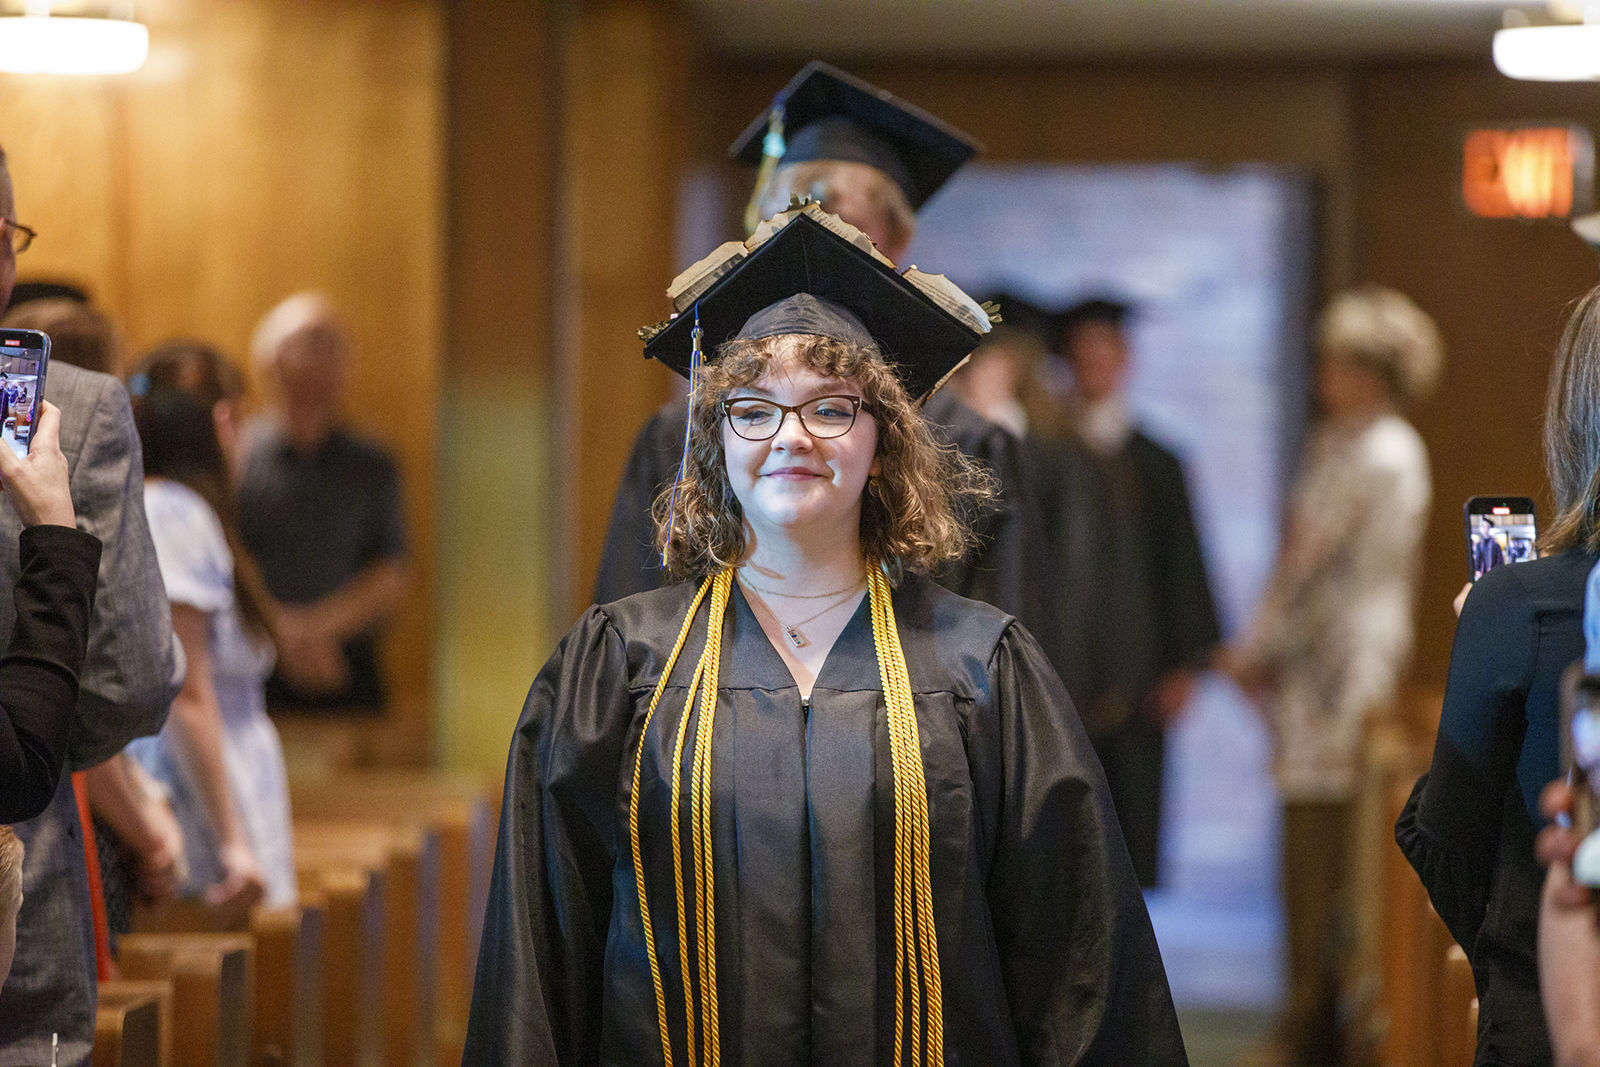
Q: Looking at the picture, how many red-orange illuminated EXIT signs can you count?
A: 1